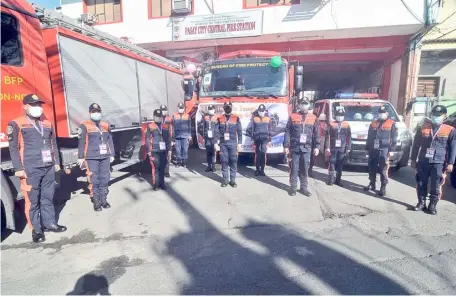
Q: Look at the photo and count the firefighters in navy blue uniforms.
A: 12